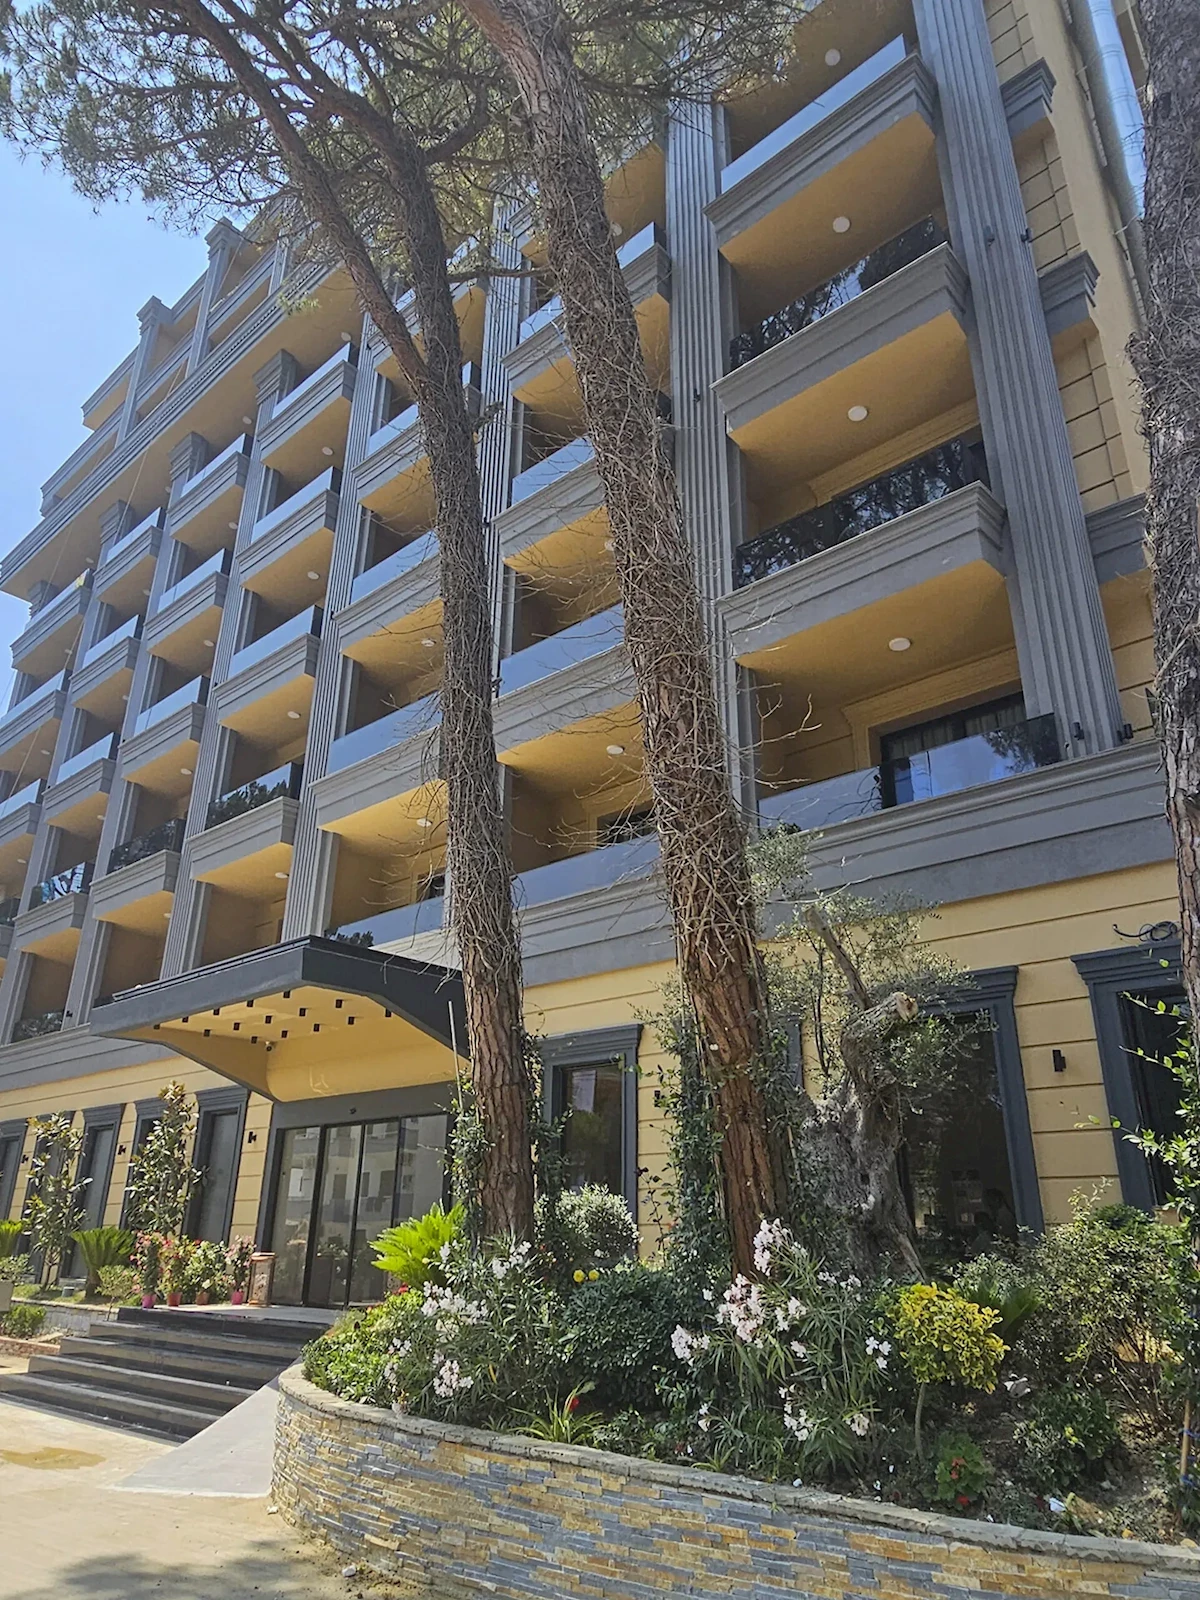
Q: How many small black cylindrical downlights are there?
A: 15